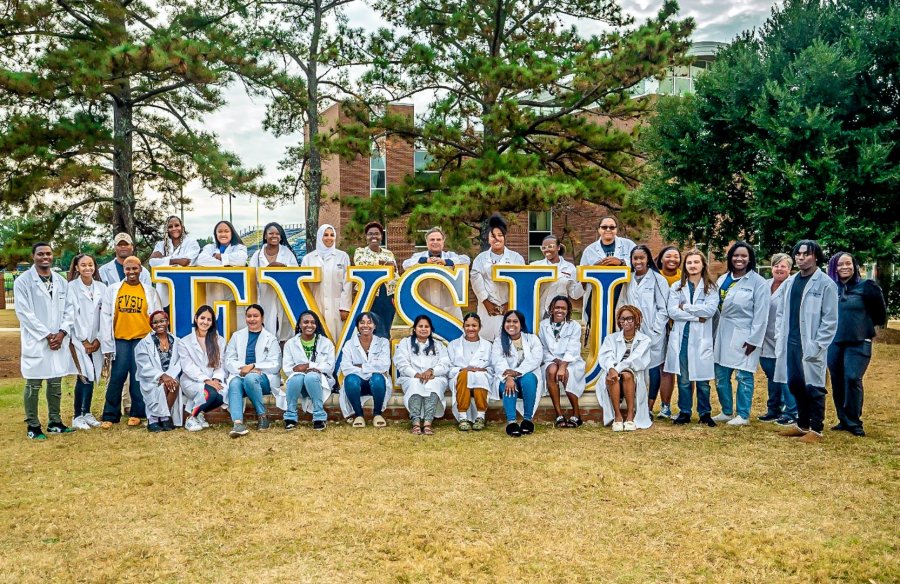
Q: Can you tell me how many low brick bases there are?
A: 1